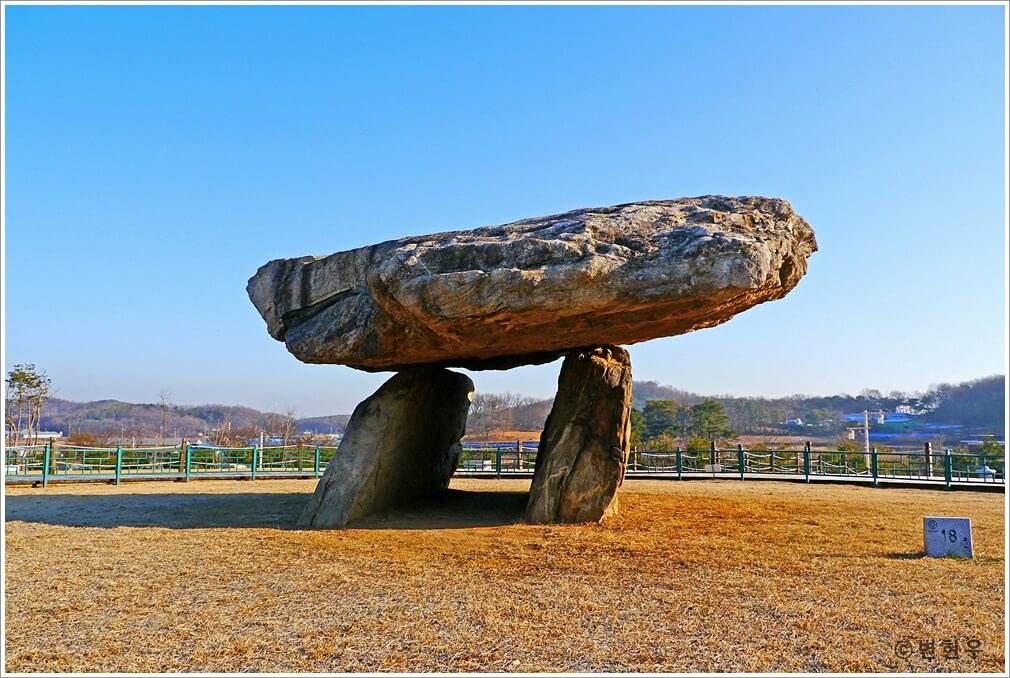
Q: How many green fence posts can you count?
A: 11